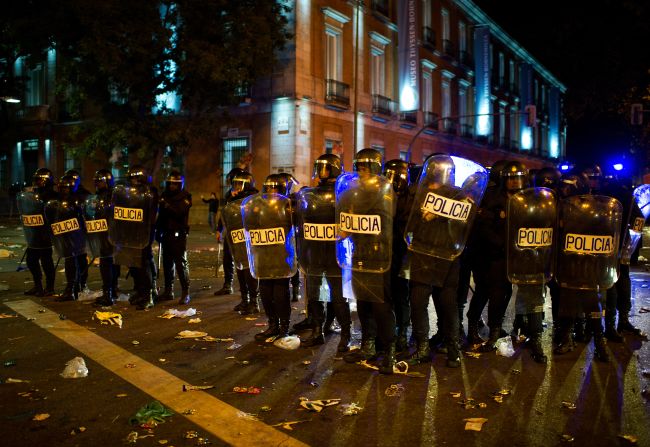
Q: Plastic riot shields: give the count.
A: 12